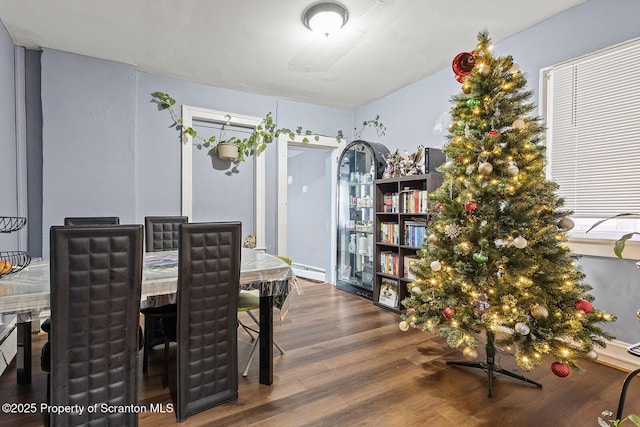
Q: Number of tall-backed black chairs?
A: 4